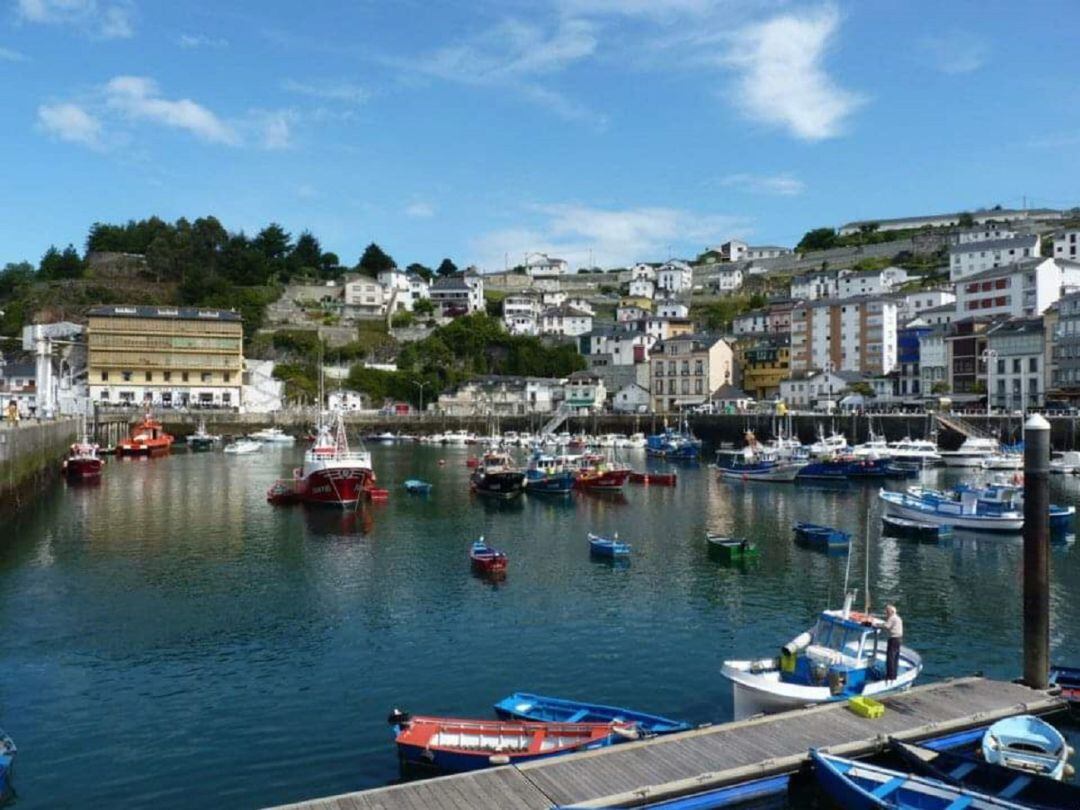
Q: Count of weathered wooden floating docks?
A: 1